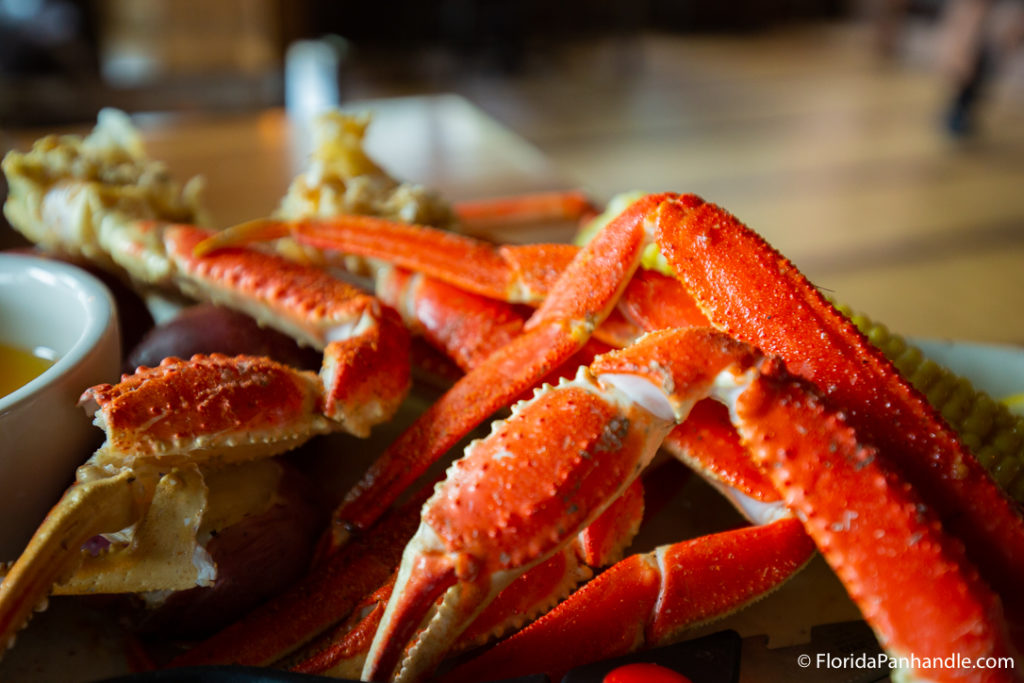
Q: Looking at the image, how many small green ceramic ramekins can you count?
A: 0